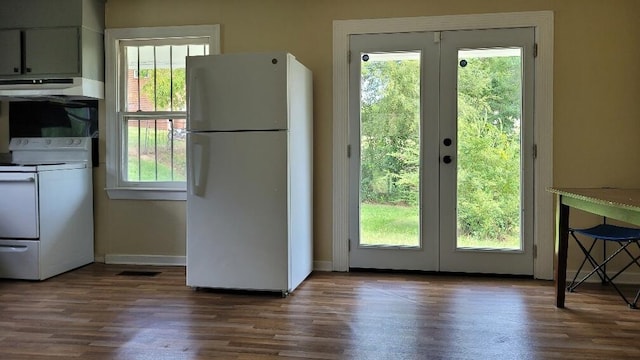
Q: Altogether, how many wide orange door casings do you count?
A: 0